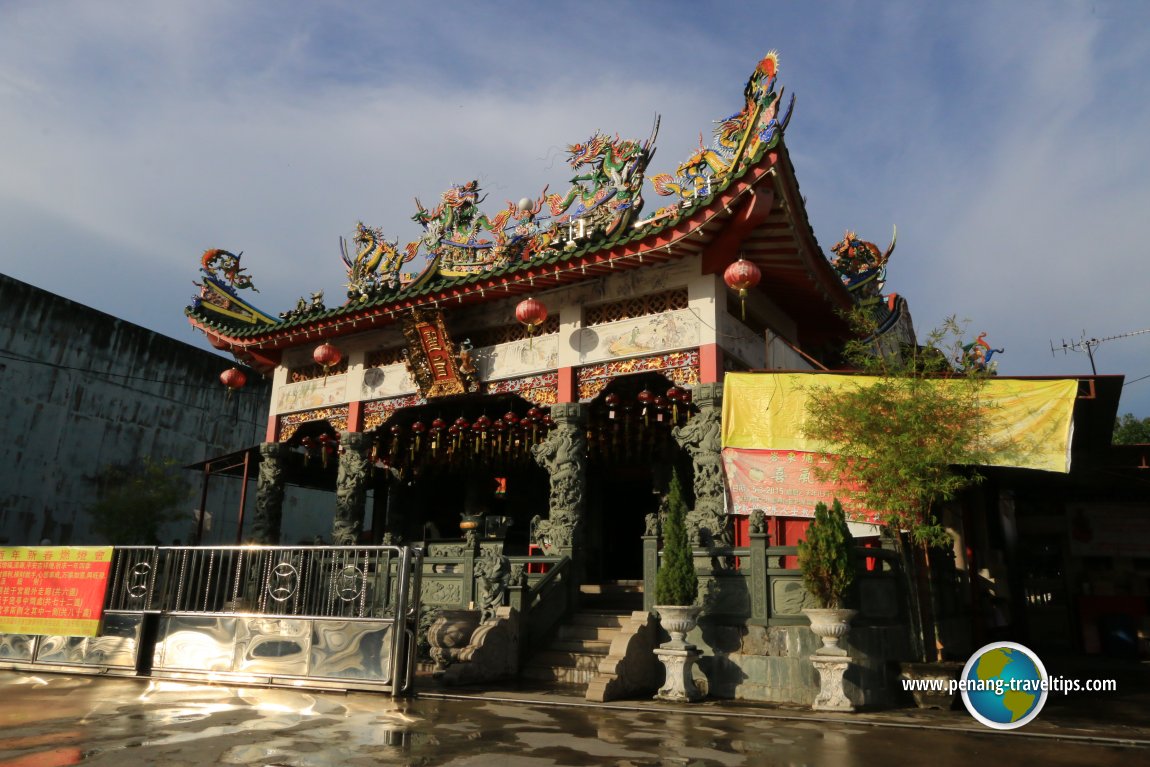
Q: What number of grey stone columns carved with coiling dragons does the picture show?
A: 4